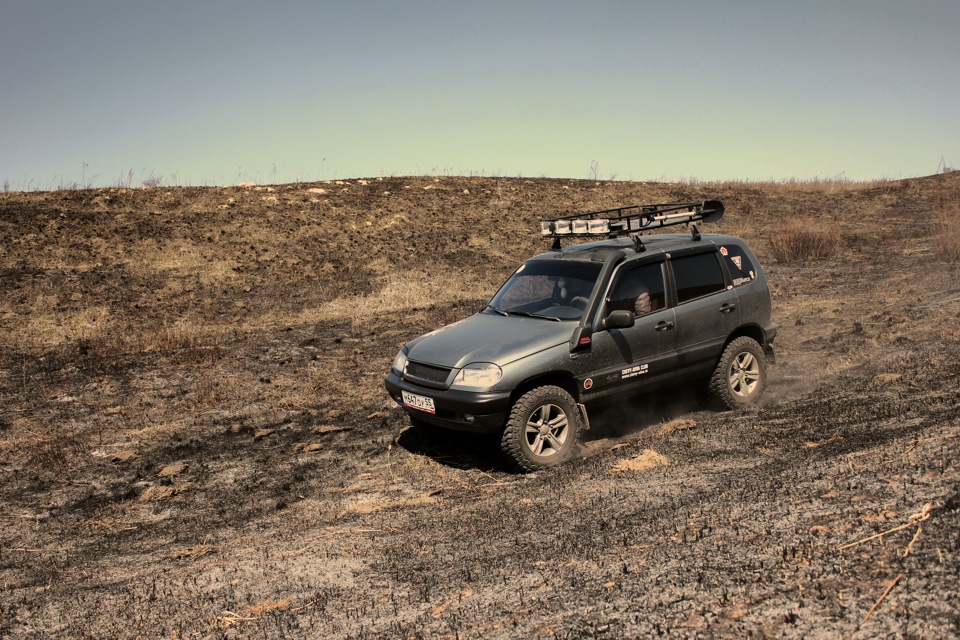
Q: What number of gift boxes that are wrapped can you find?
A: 0